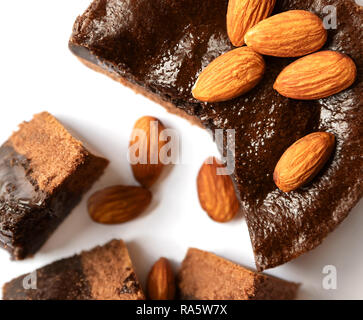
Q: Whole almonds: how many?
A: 9